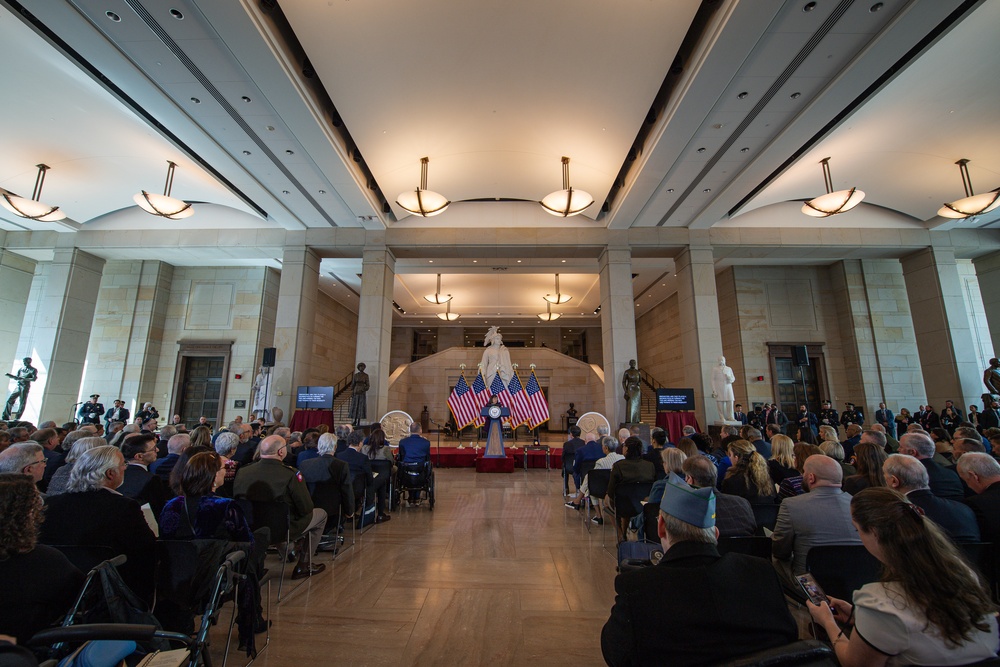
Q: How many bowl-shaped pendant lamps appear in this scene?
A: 10